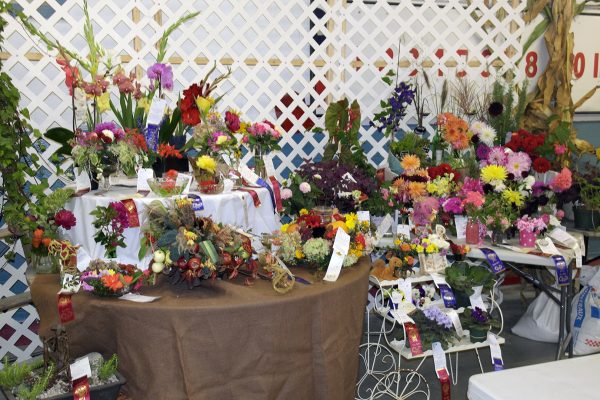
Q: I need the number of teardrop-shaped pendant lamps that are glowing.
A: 0